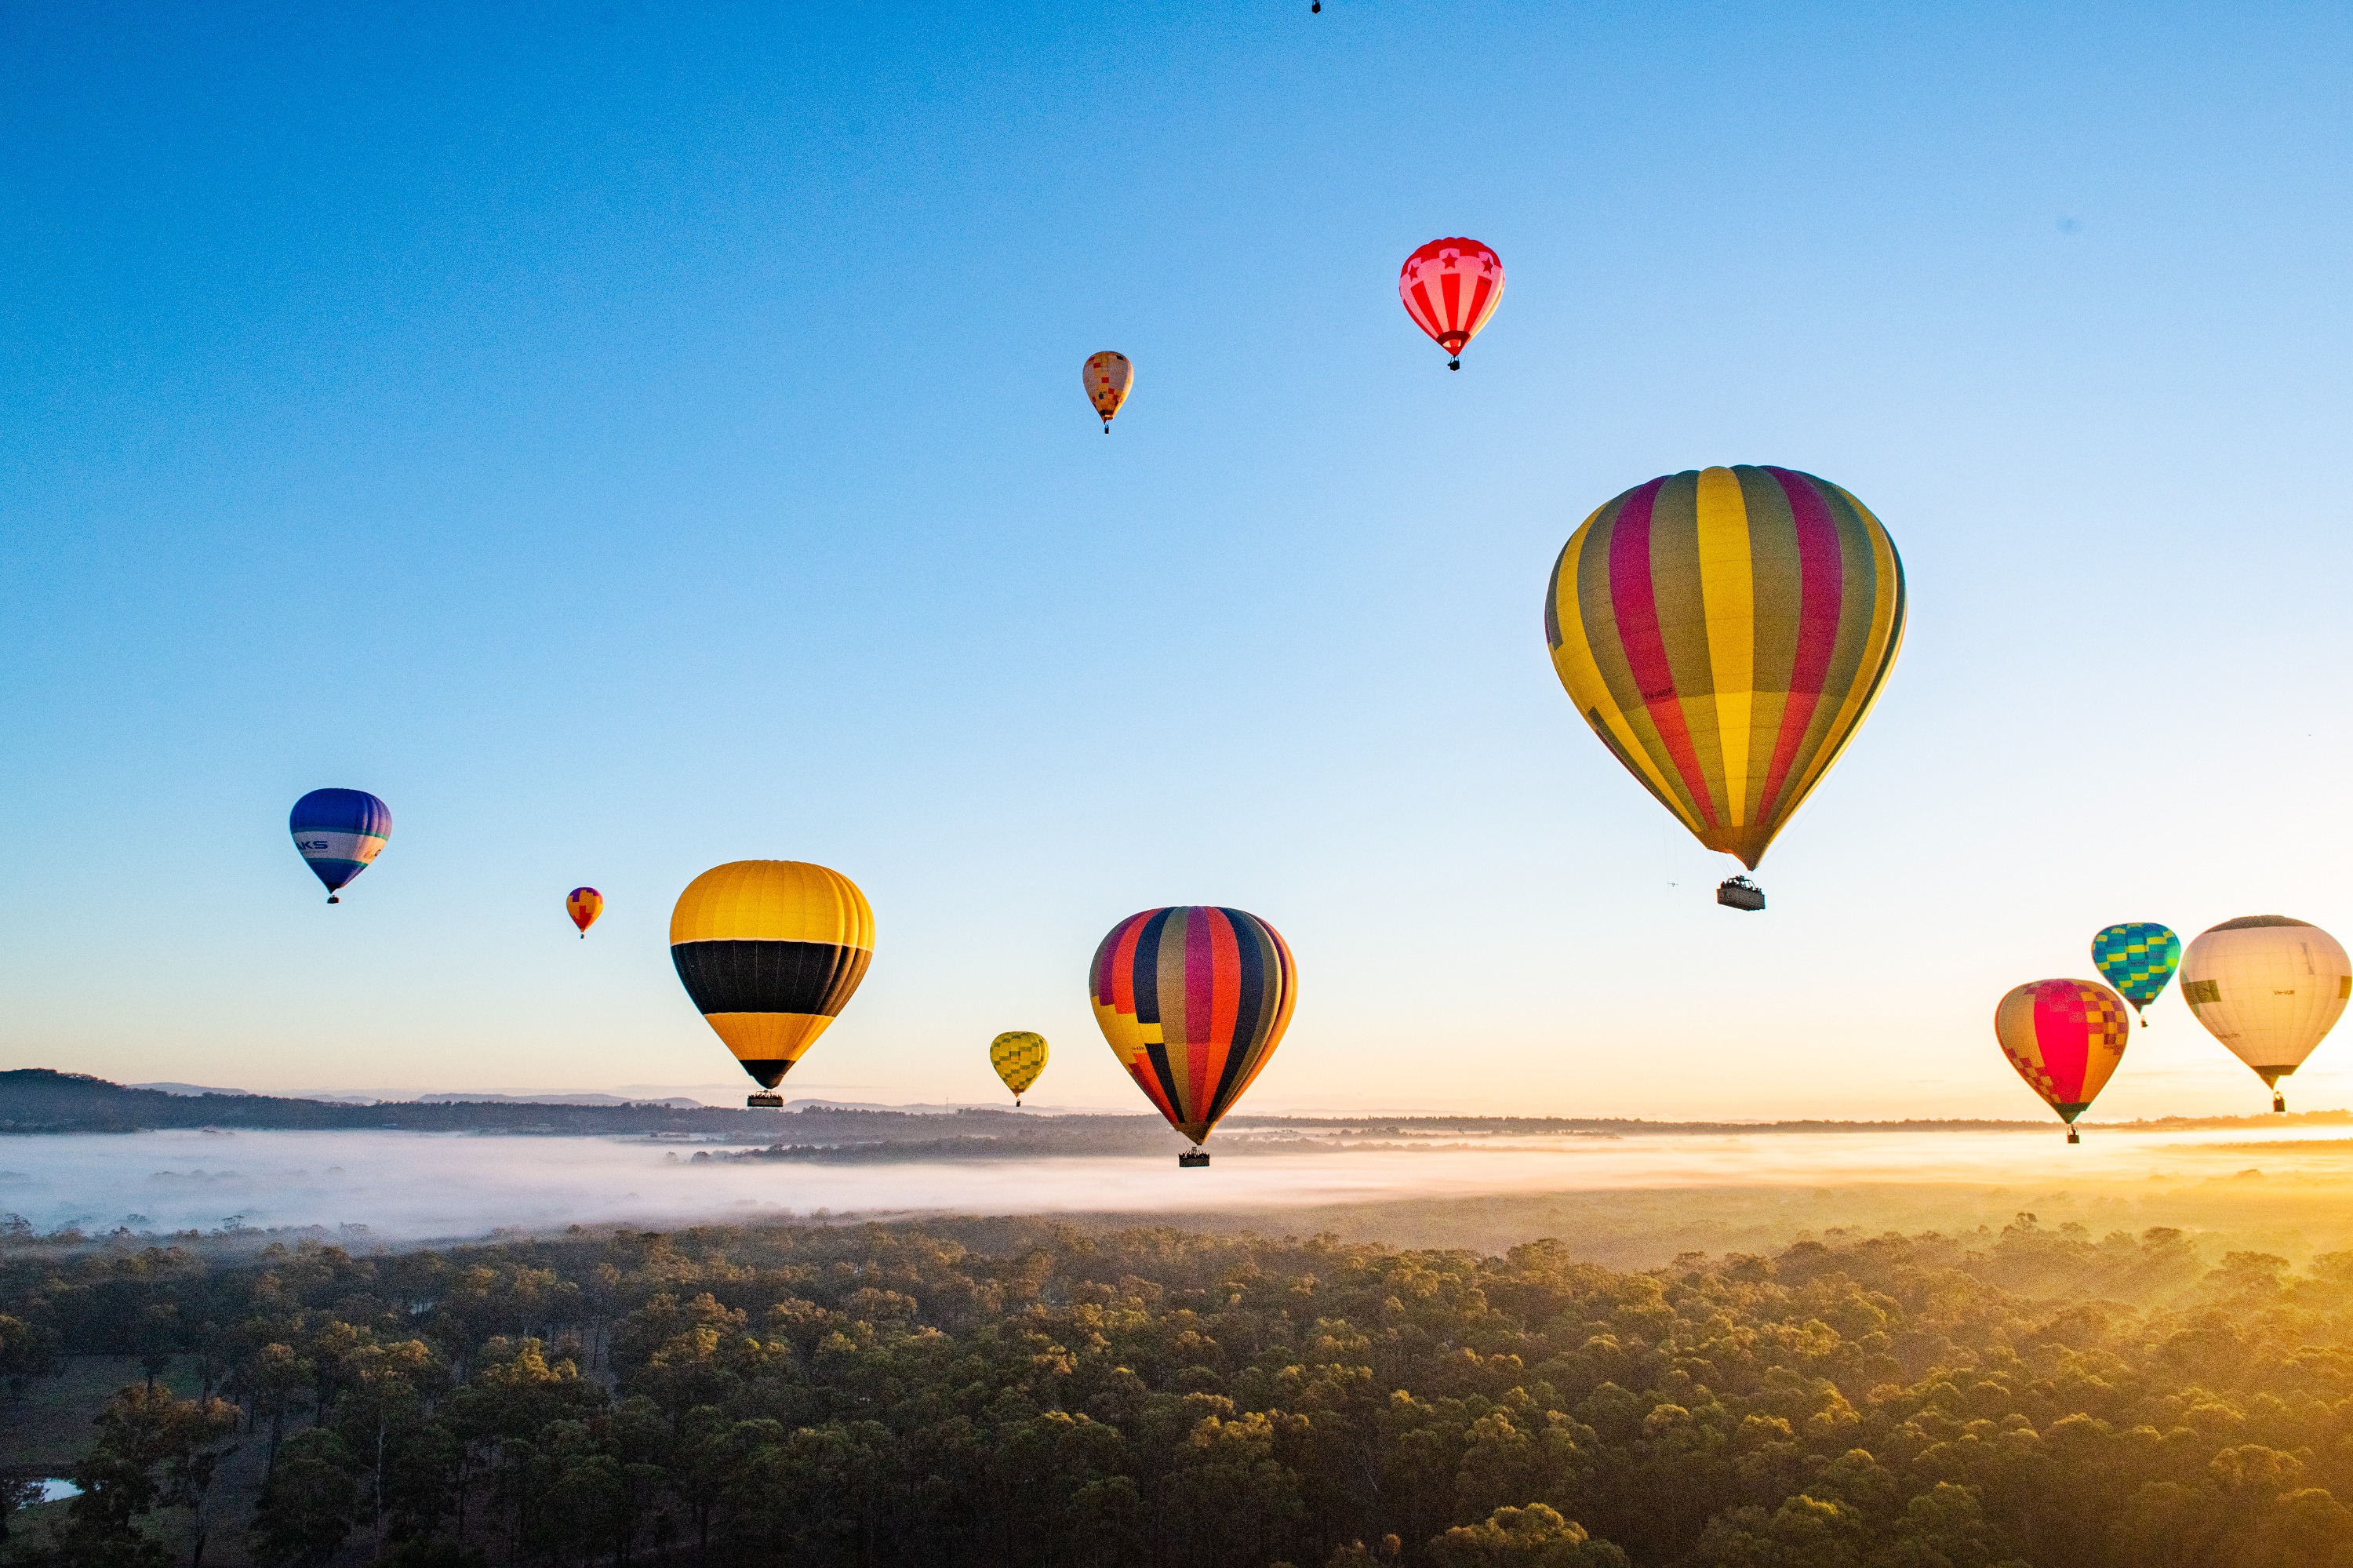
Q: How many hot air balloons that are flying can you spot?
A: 11